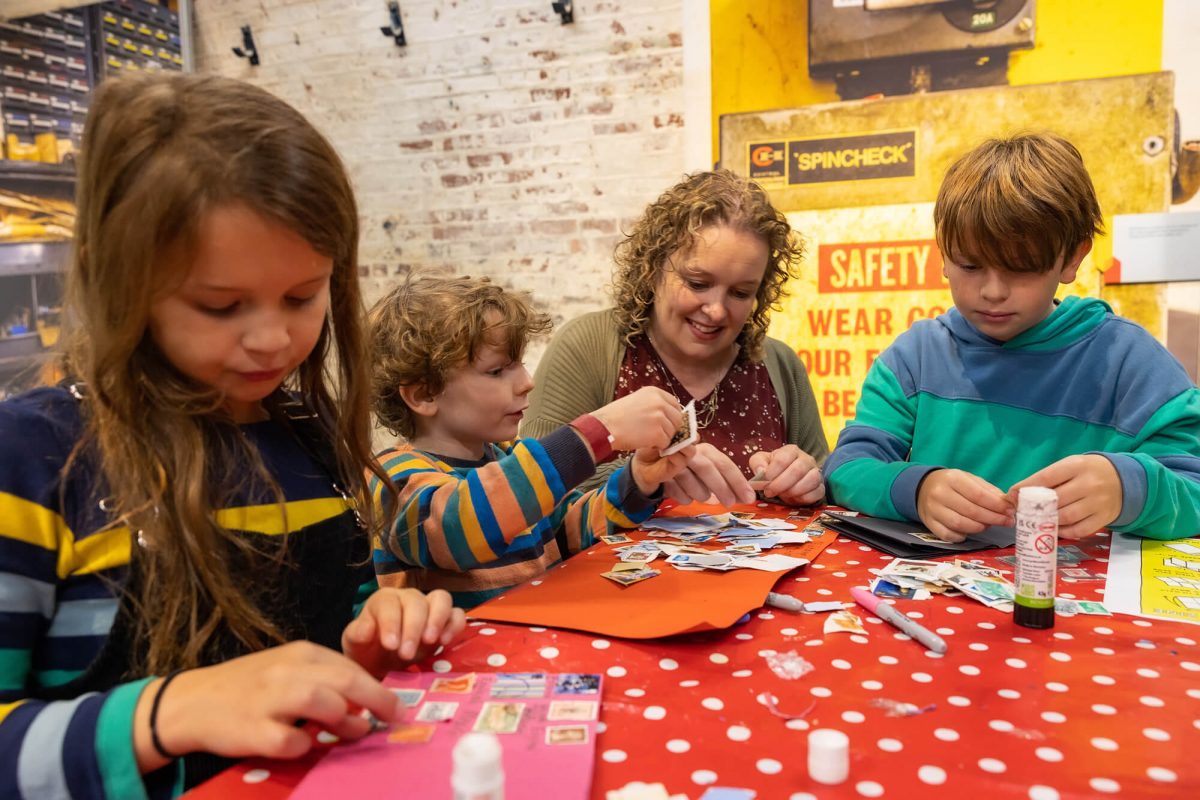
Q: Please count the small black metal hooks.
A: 3